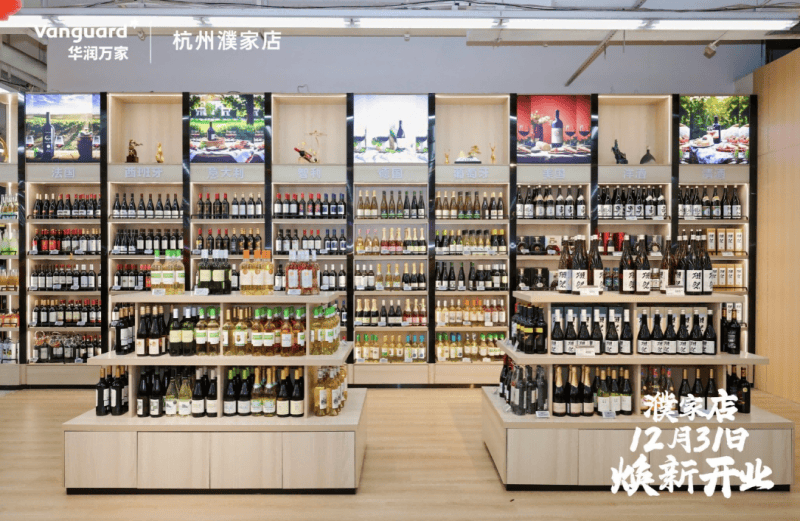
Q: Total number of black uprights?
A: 10